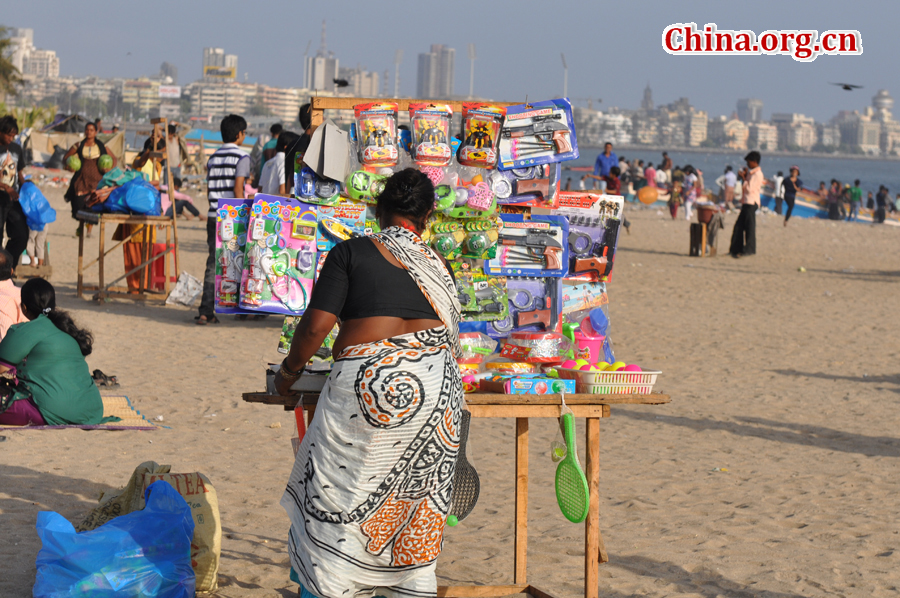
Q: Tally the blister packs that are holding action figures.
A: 3